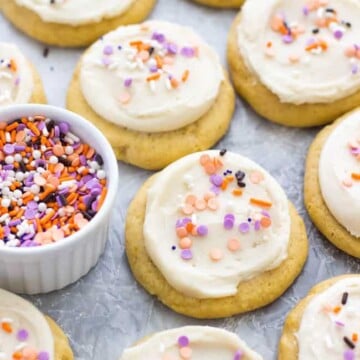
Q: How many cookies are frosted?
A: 9